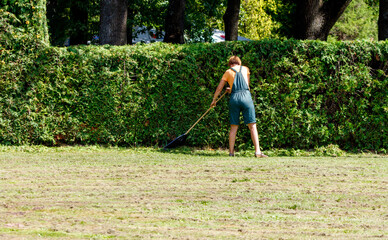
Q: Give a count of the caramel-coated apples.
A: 0